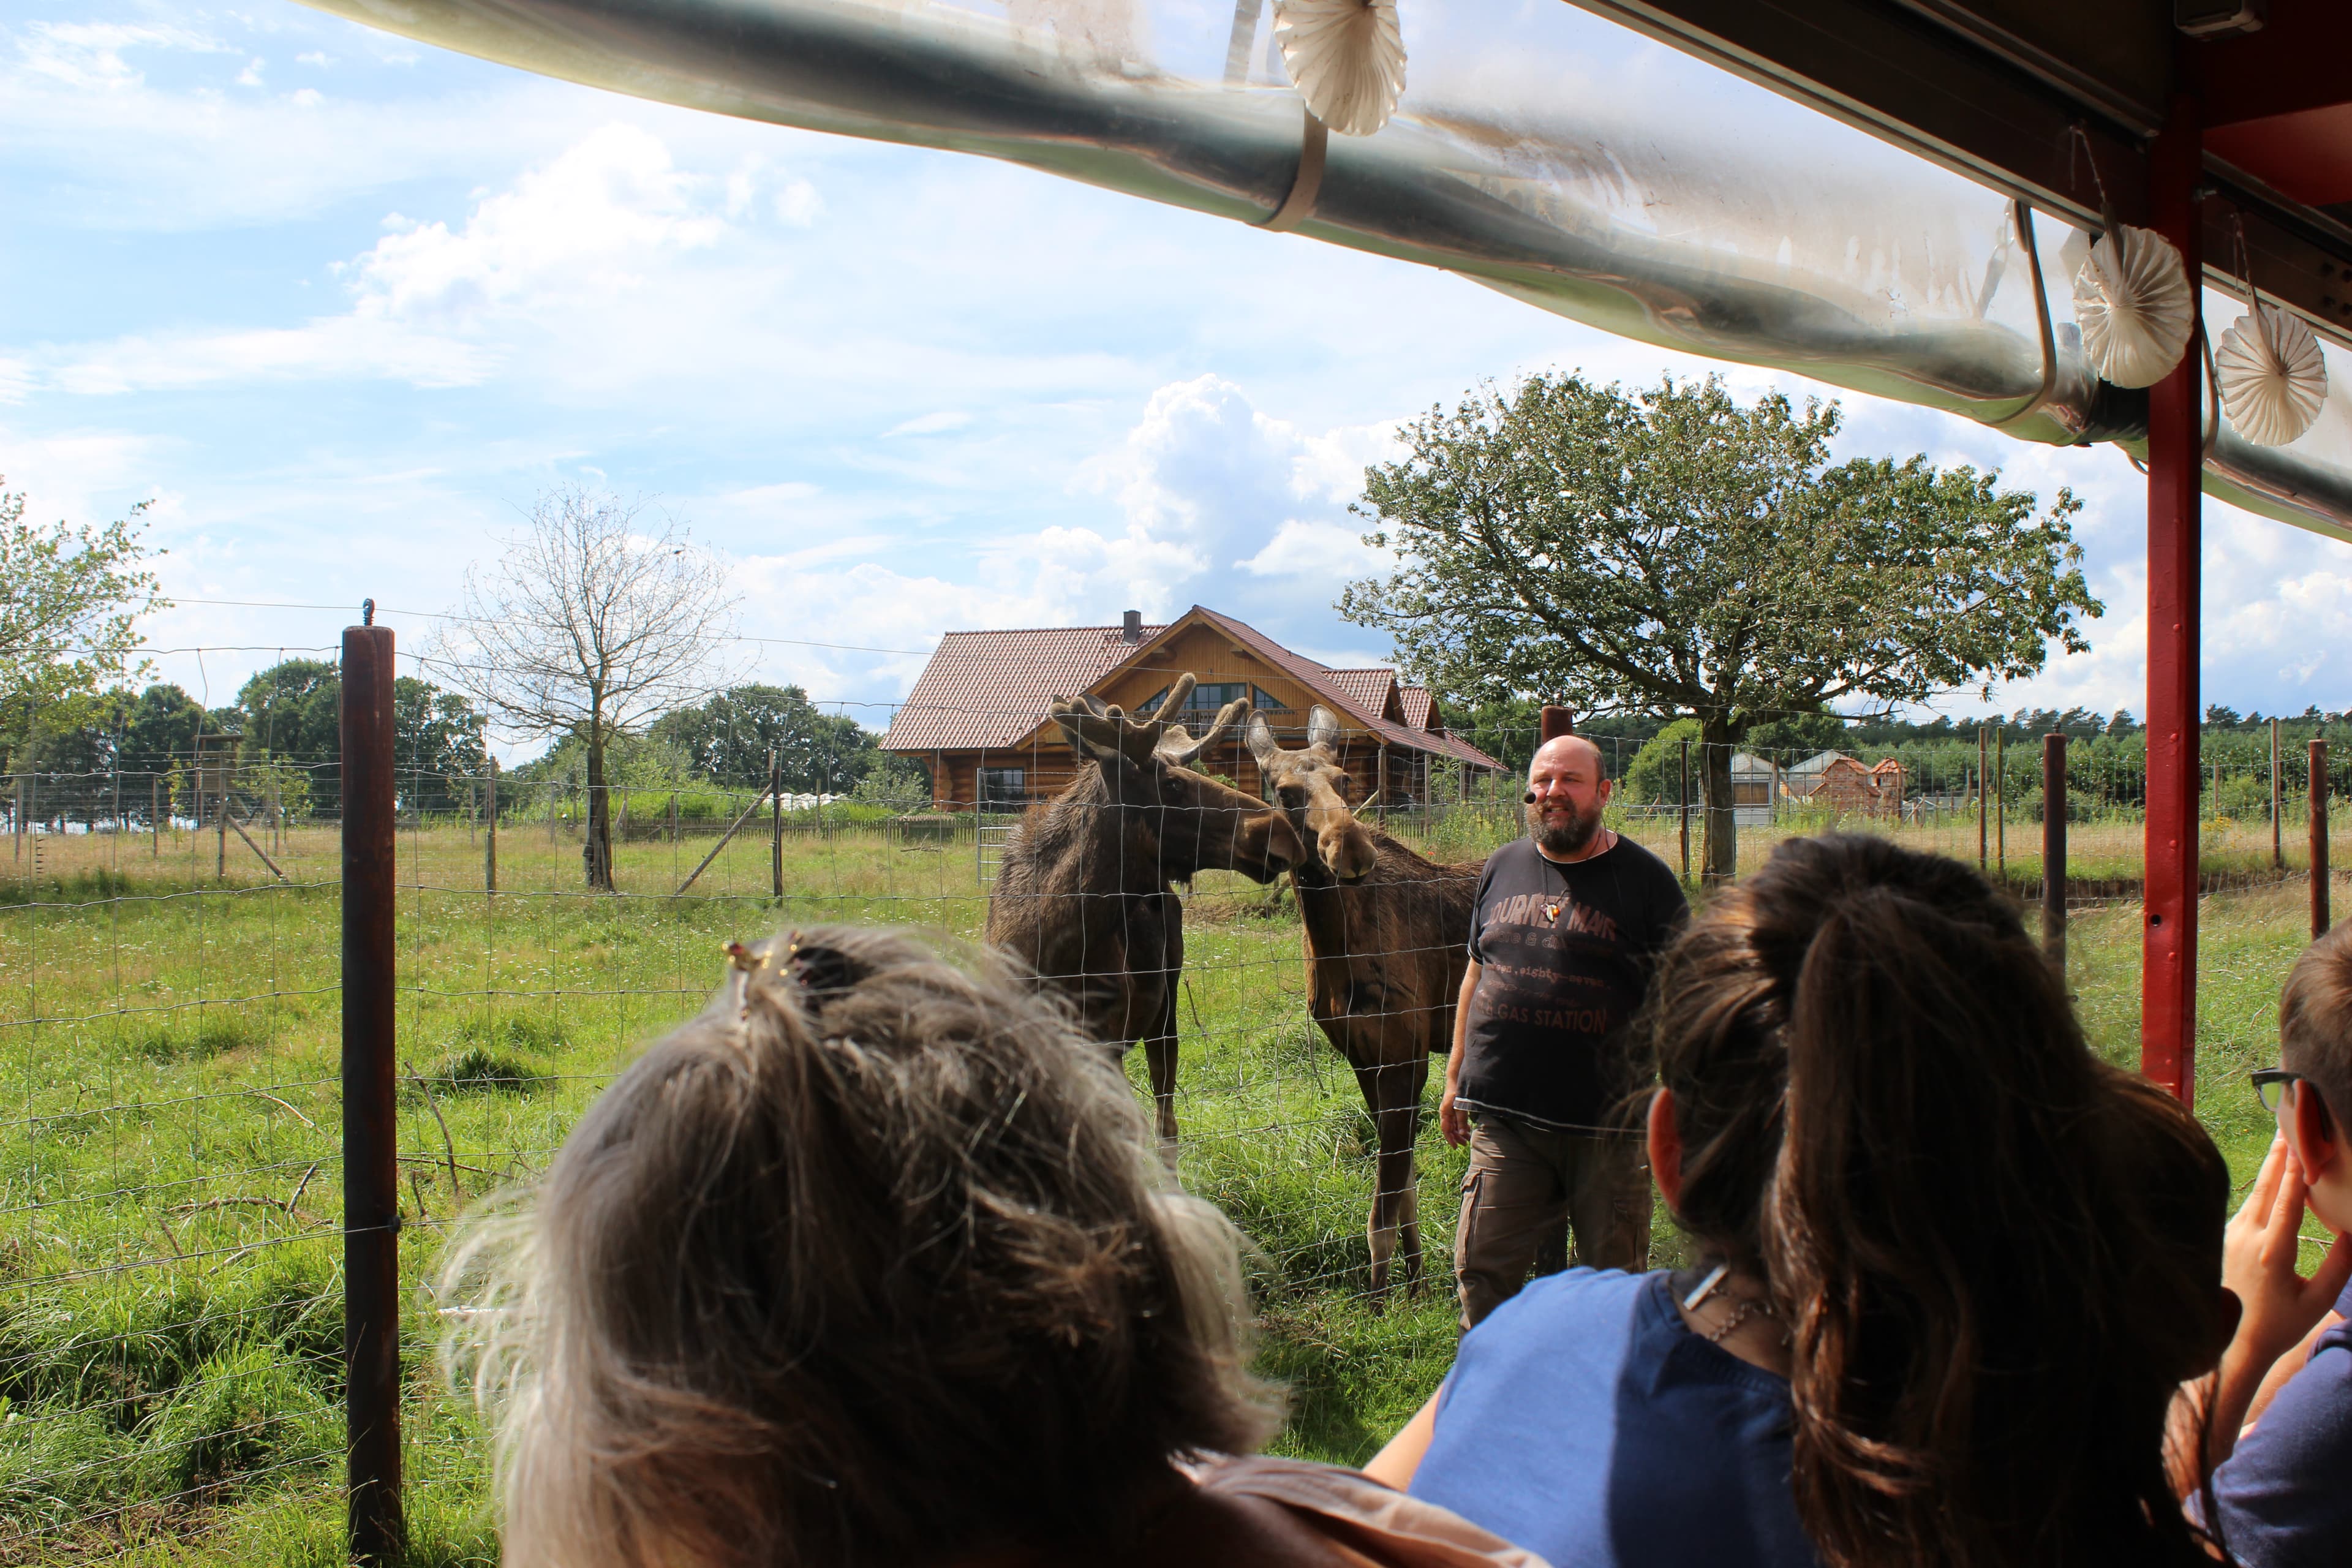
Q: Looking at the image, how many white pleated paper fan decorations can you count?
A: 3